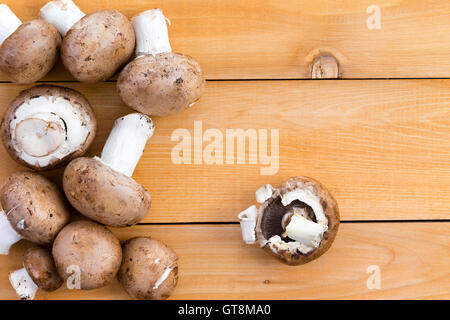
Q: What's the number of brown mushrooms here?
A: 10